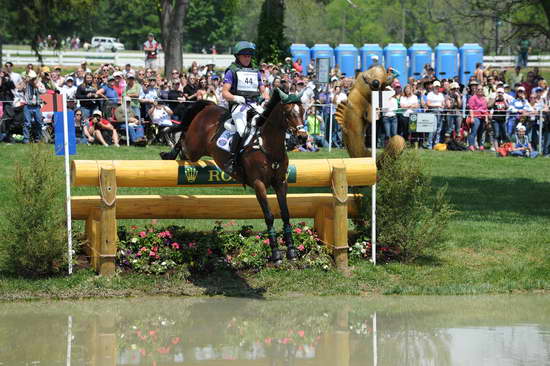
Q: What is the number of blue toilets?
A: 8